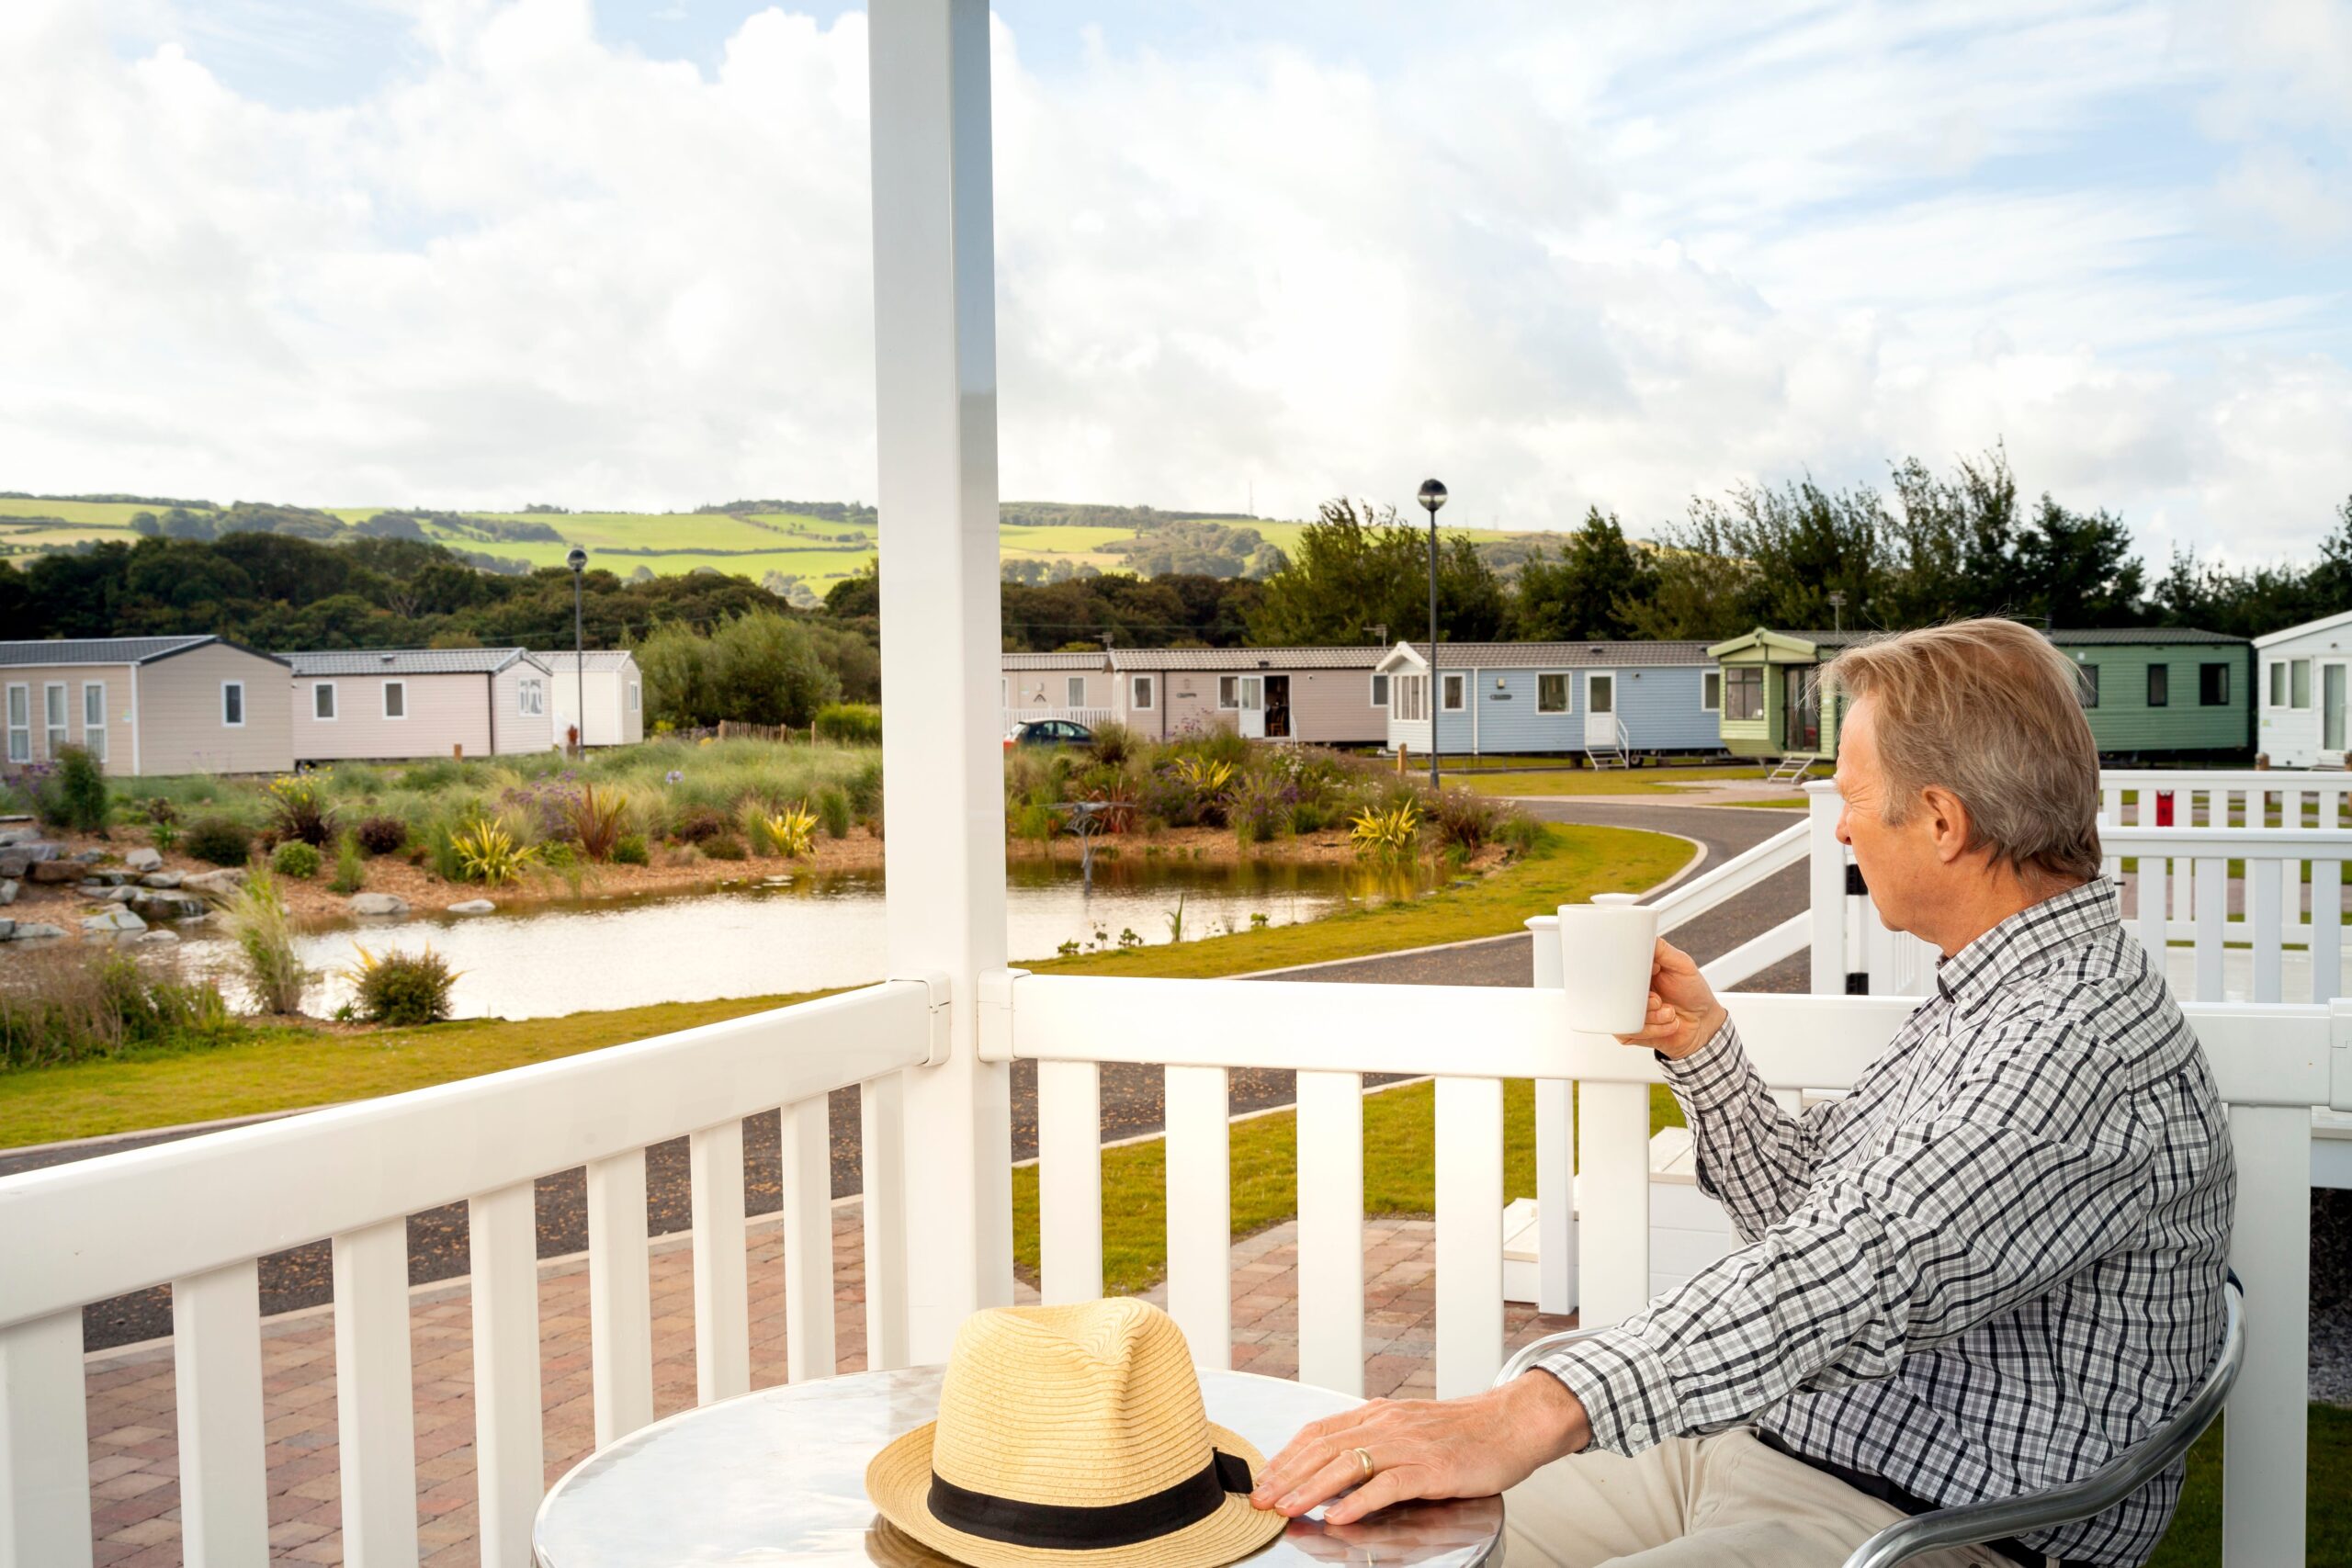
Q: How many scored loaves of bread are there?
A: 0